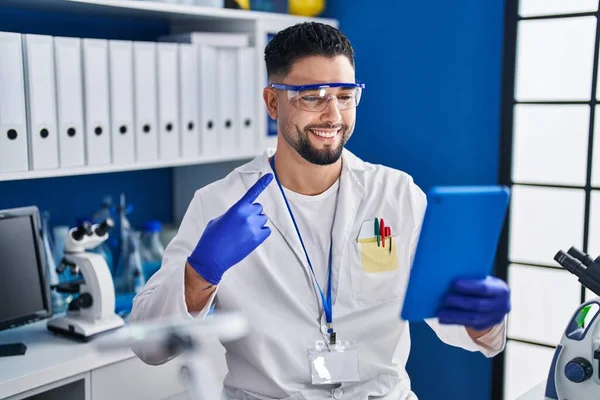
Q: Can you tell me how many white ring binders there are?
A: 11